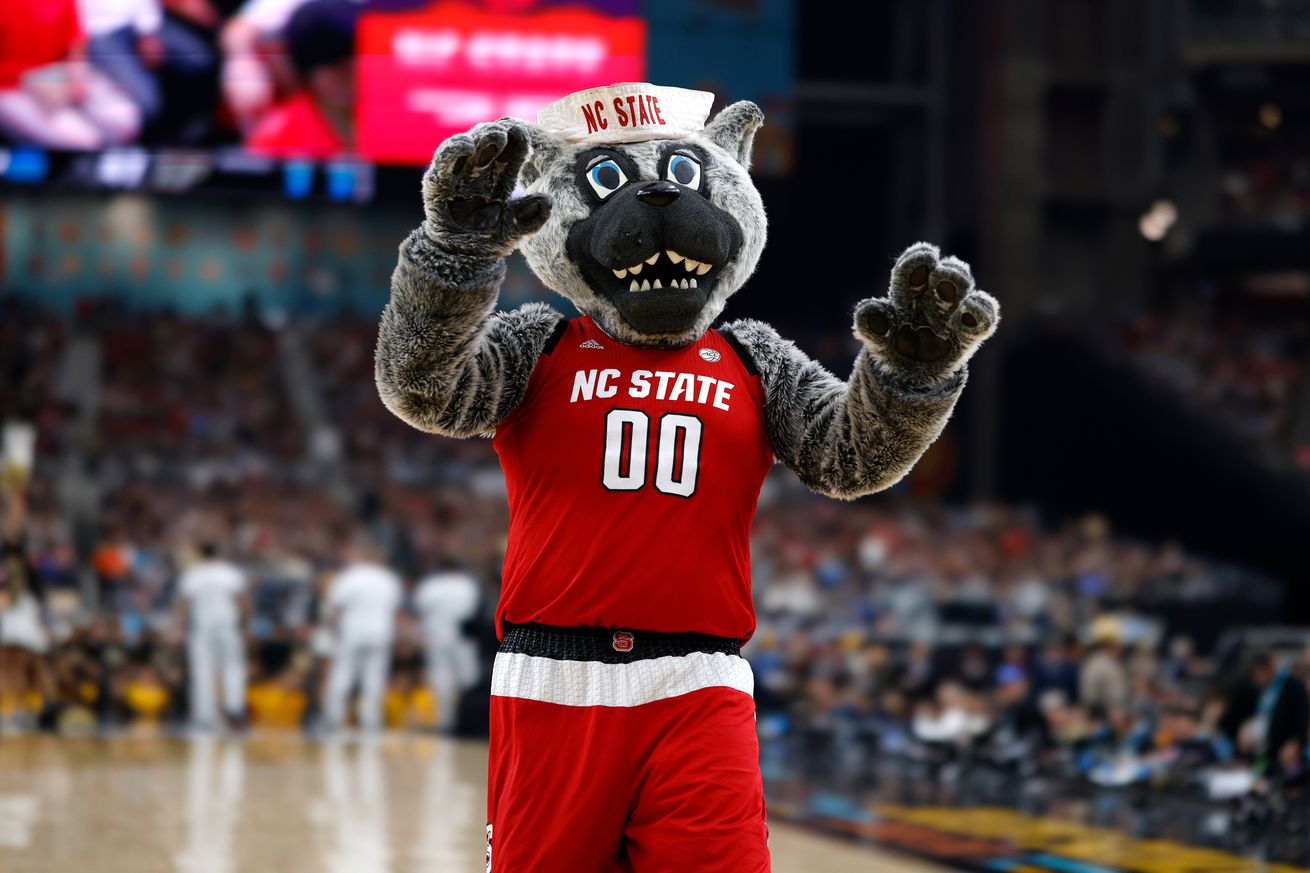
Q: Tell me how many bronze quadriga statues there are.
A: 0